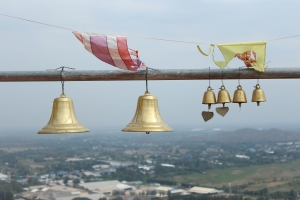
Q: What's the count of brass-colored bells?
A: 6